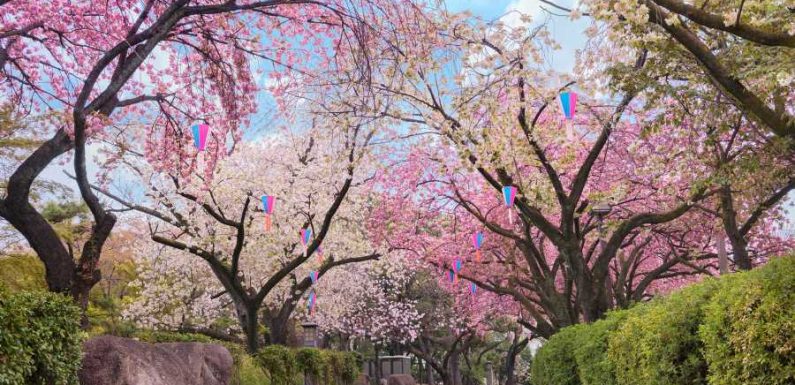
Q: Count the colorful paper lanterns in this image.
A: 12